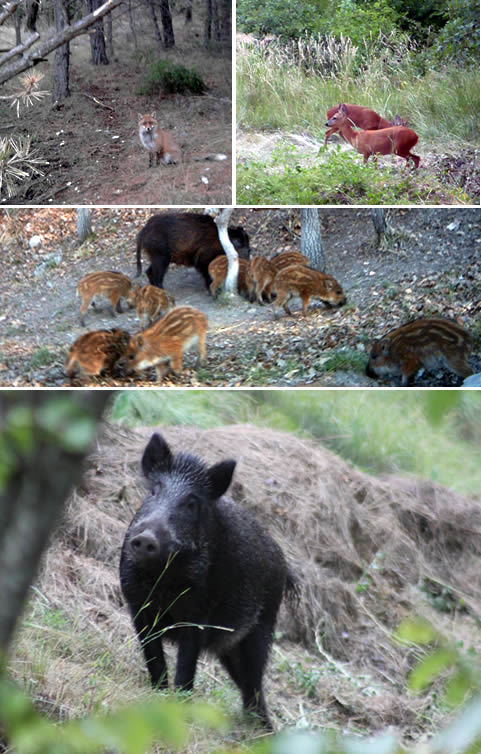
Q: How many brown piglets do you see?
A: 9